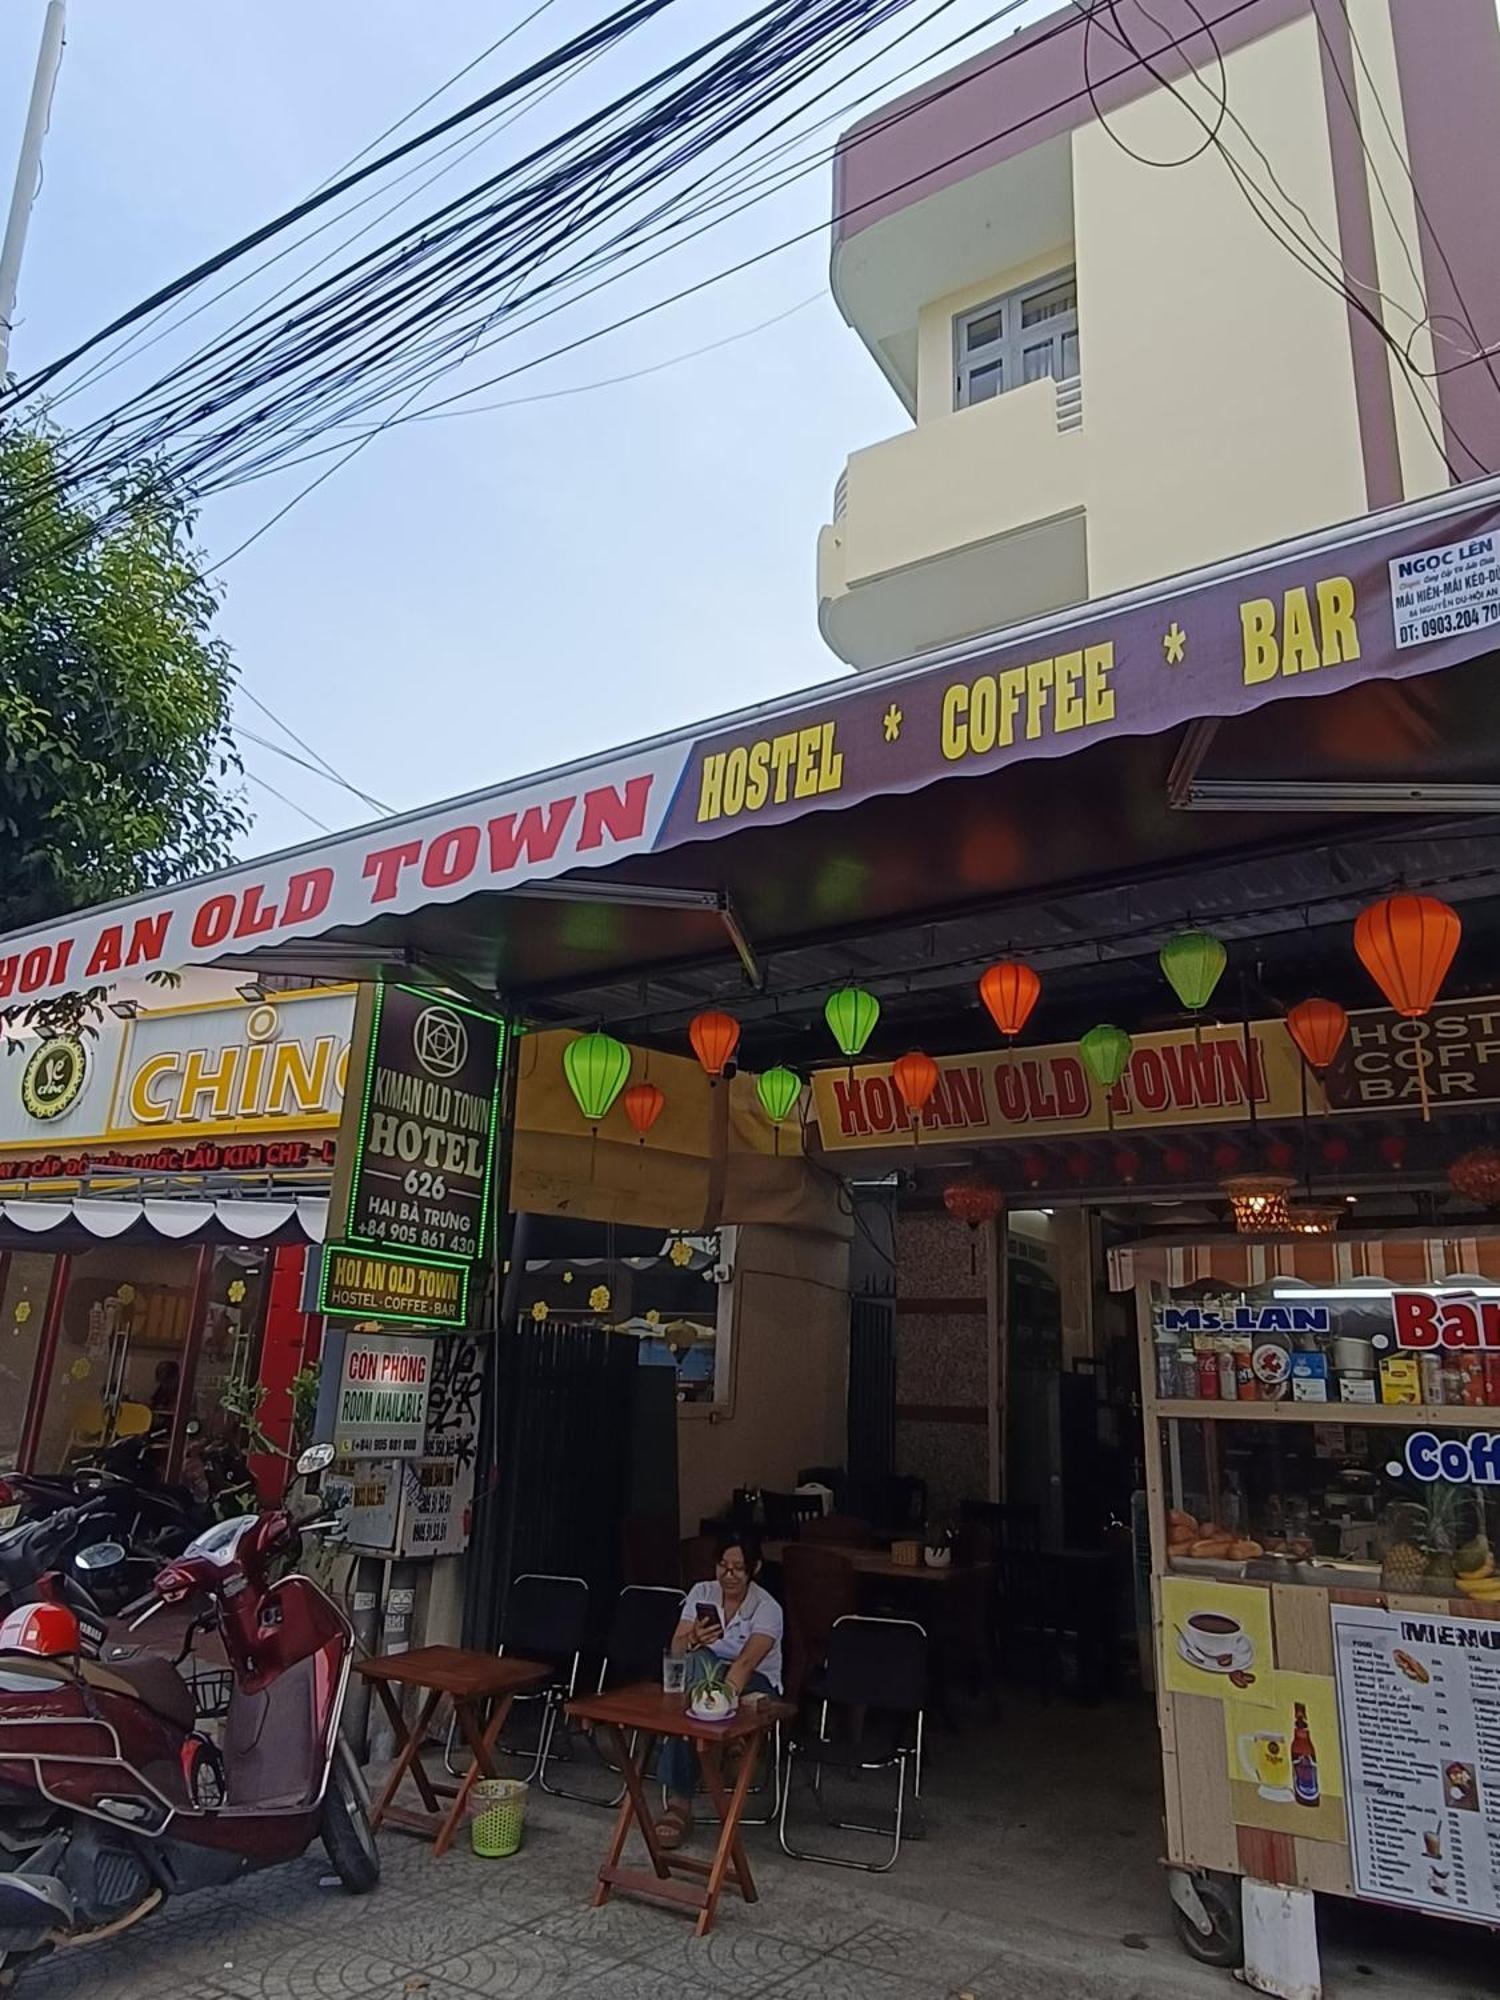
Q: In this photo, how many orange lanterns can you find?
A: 6